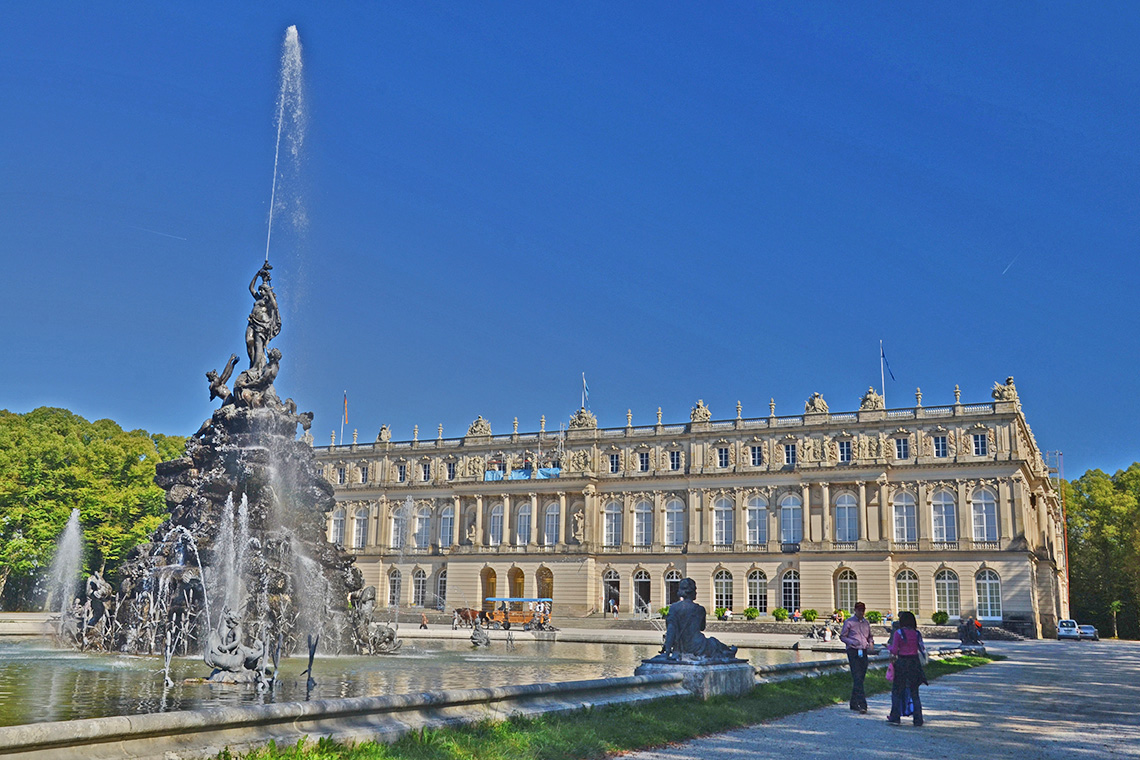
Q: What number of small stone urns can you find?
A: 12